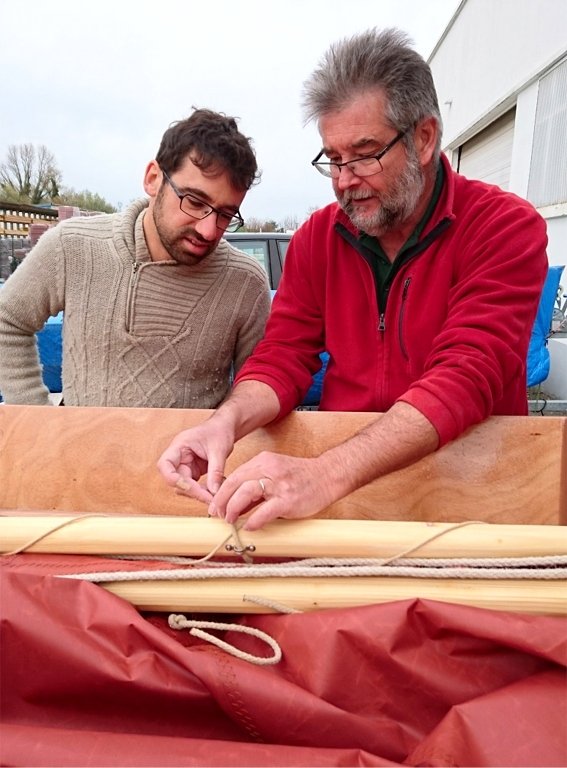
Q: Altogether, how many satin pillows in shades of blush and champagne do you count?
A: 0